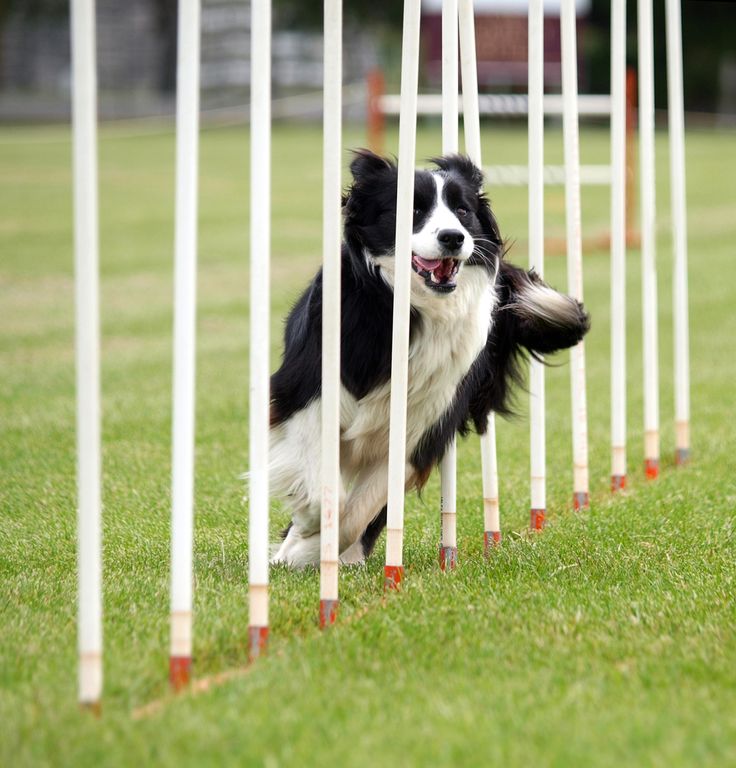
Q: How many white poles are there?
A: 12